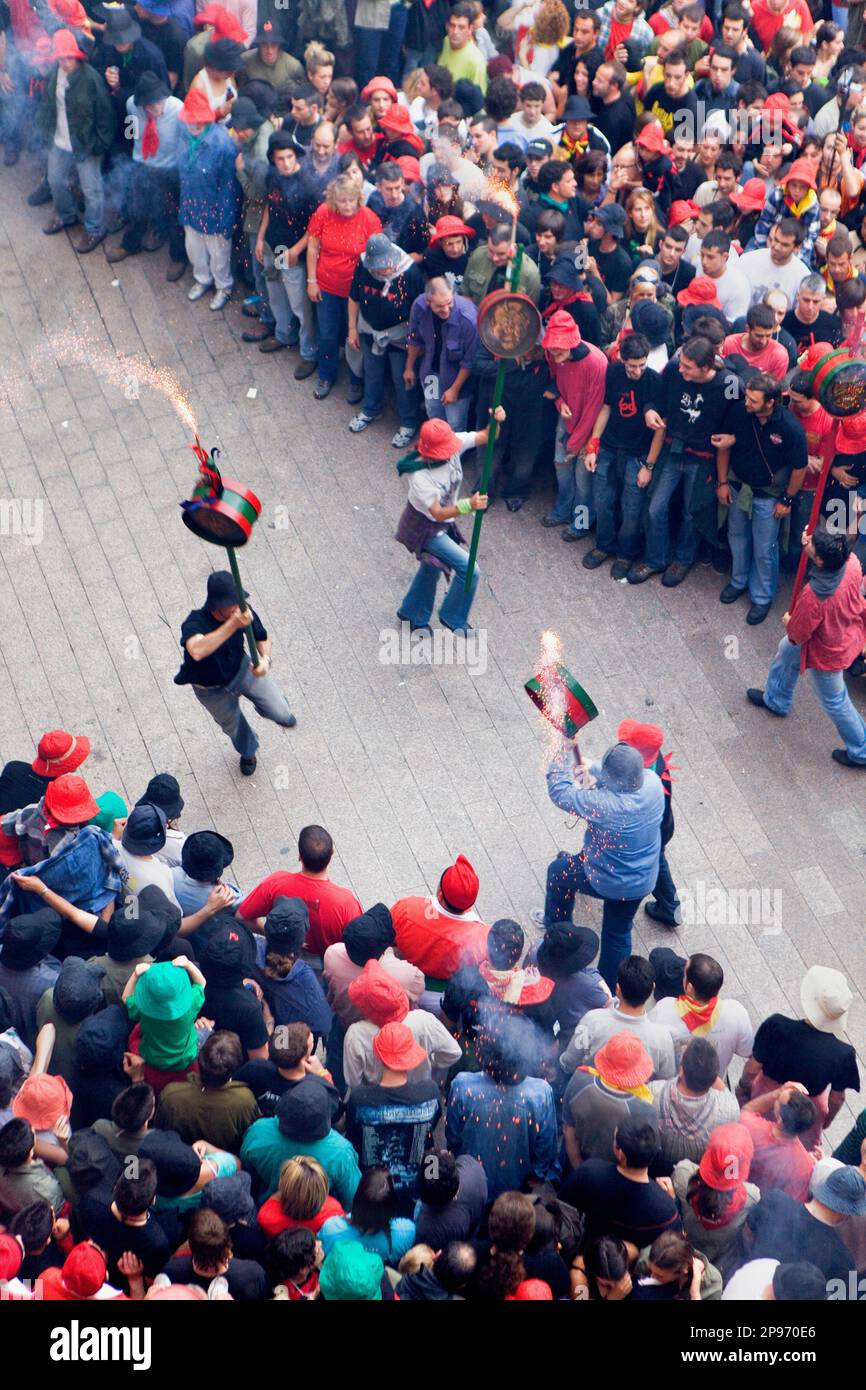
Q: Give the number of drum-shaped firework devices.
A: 4